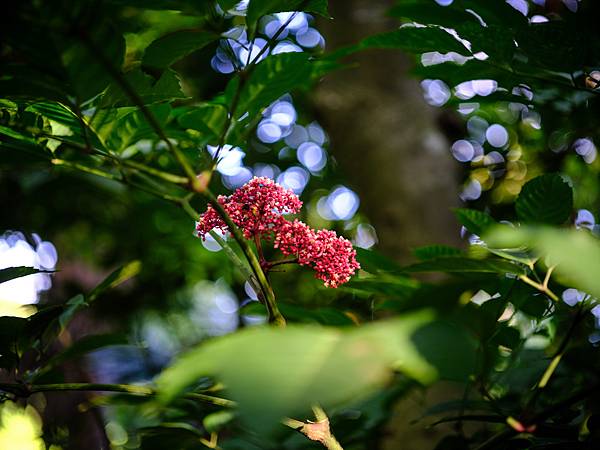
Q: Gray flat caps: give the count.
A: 0